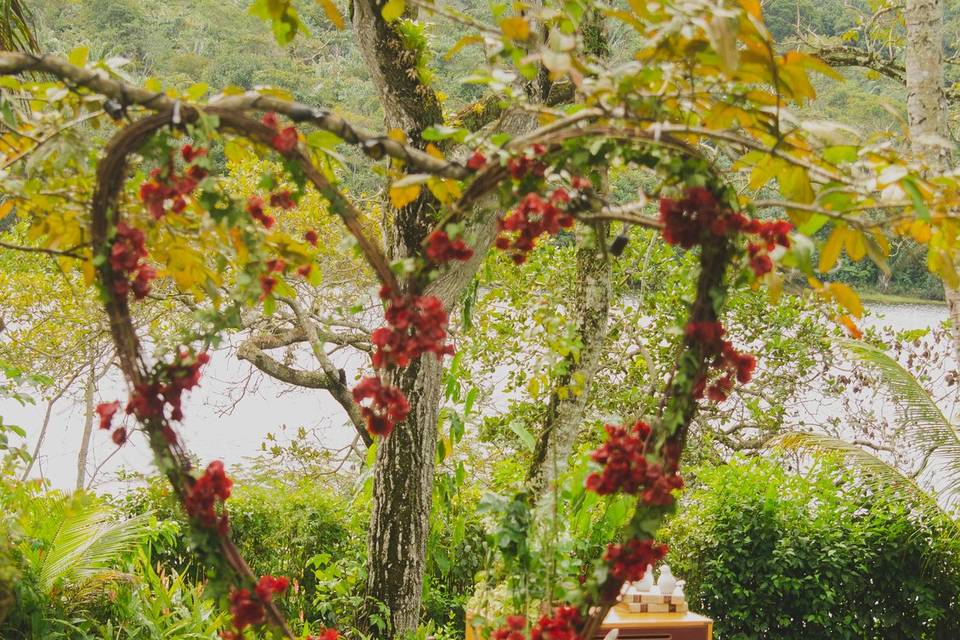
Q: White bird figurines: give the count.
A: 2